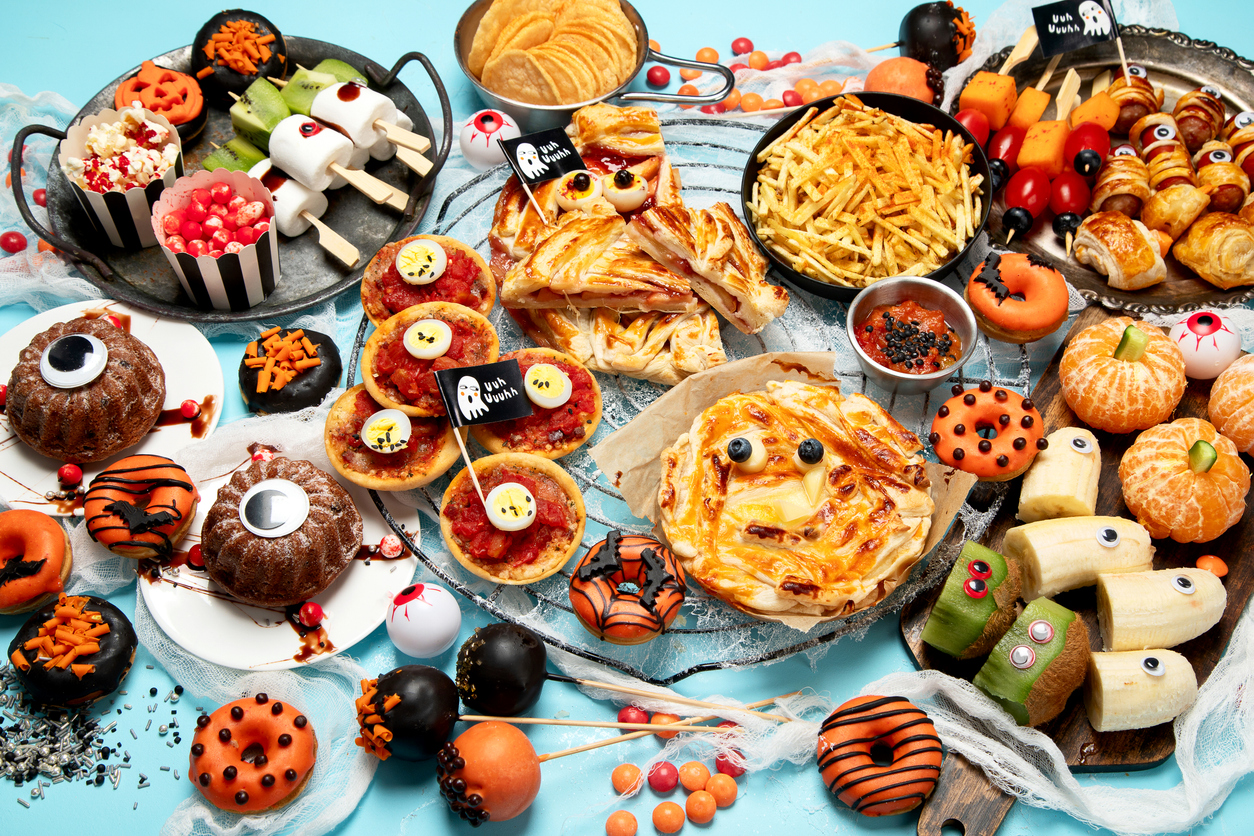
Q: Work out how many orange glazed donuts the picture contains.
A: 7